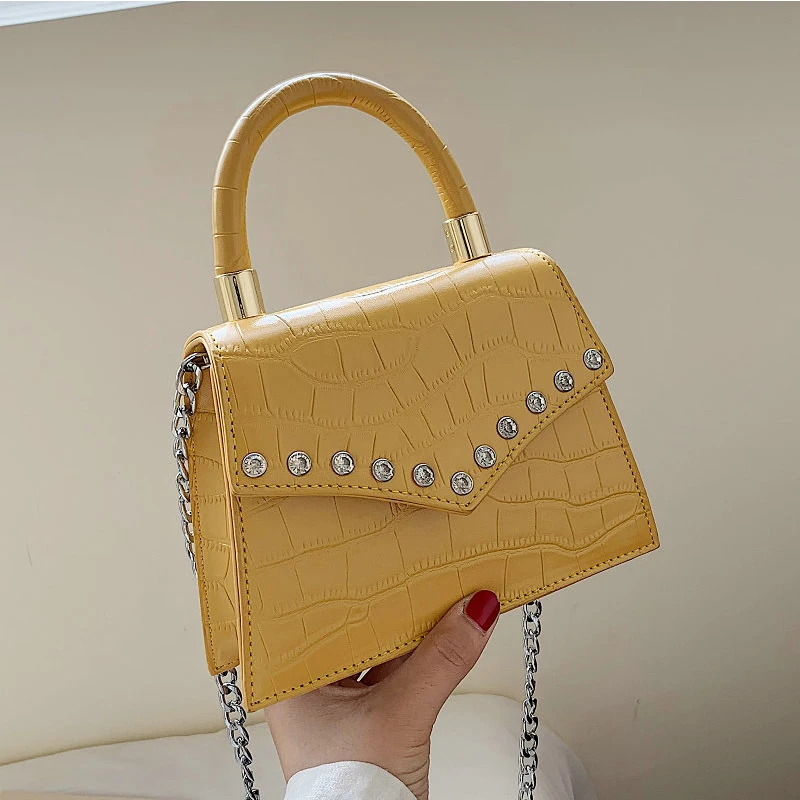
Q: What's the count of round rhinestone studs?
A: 11